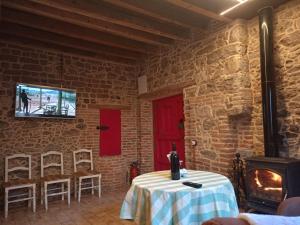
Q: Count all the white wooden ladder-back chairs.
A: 3